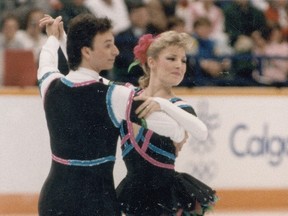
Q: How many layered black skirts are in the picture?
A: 1